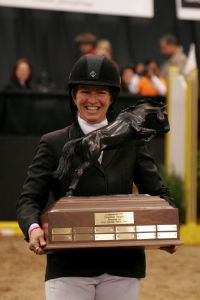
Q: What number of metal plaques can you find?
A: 13